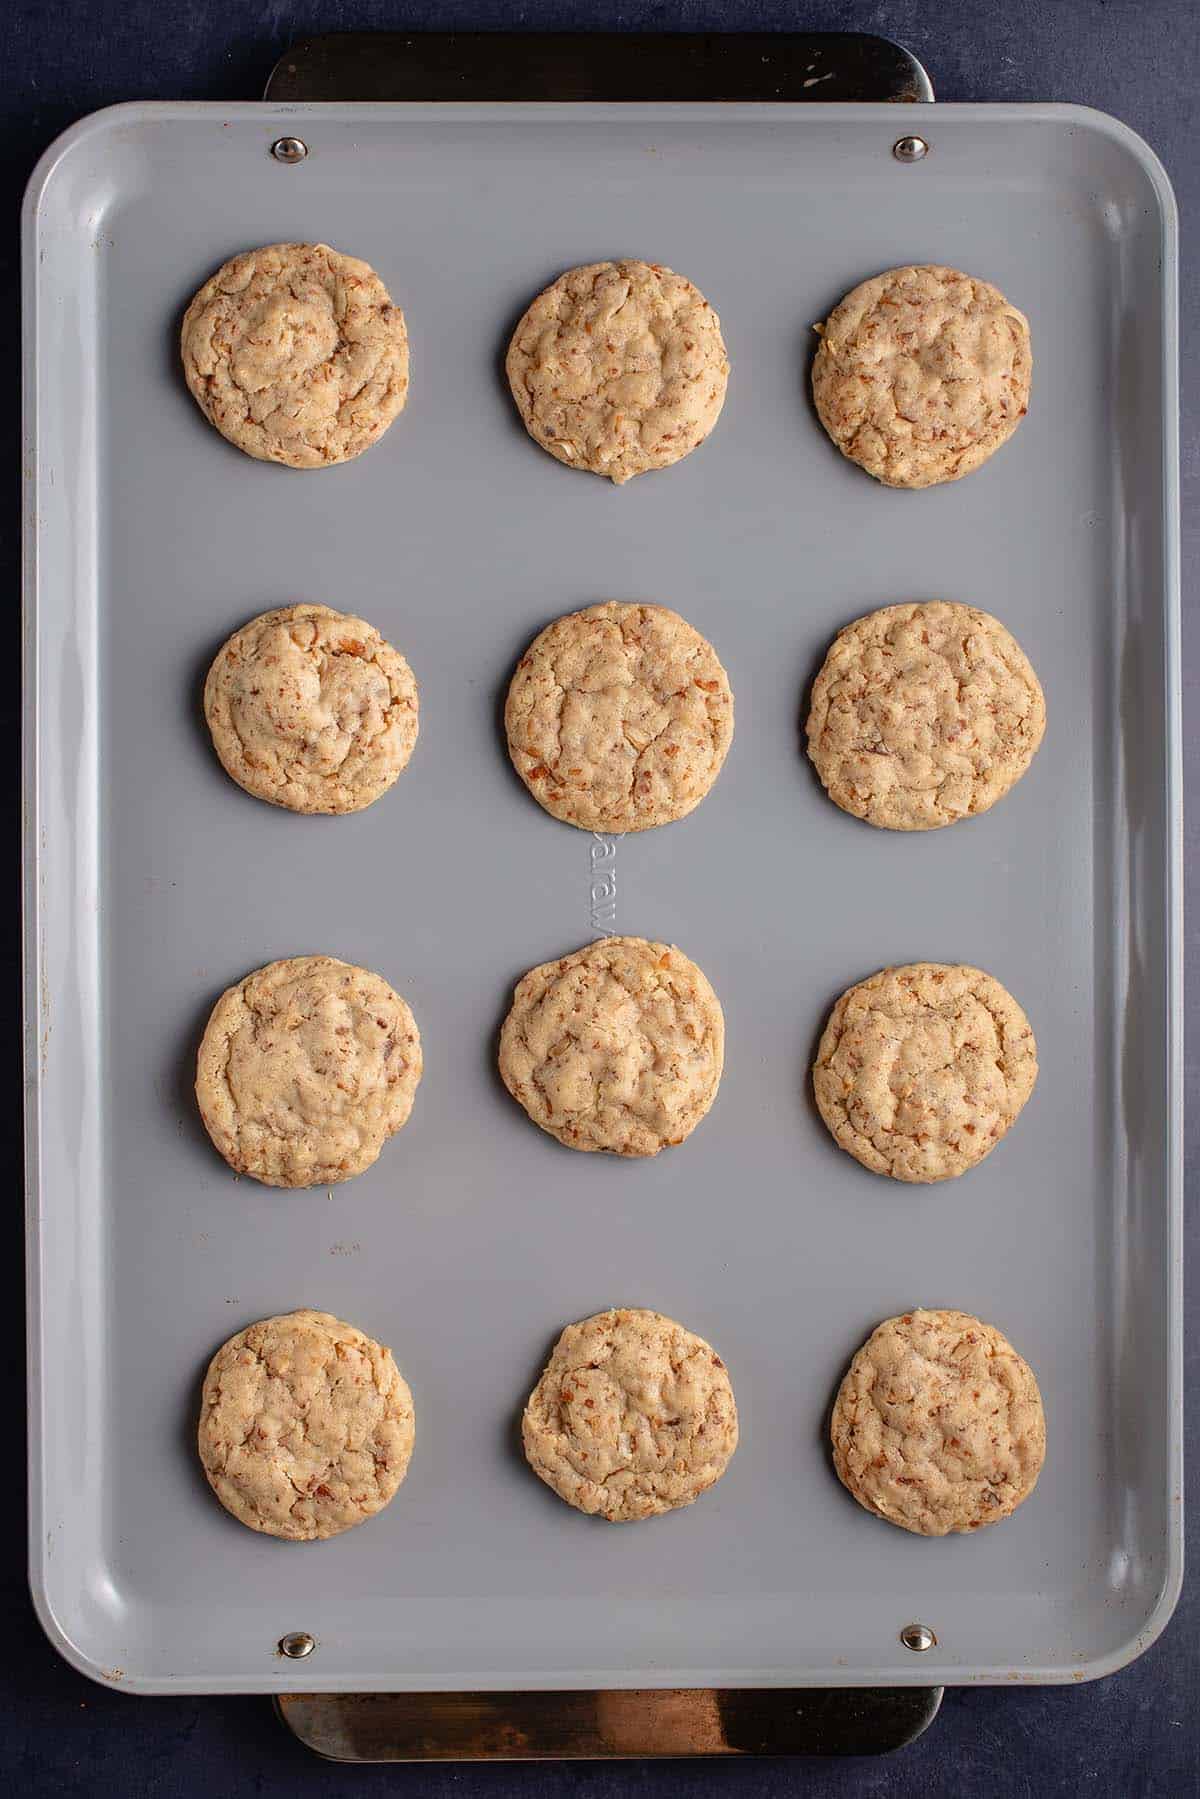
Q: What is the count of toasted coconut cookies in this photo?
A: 12